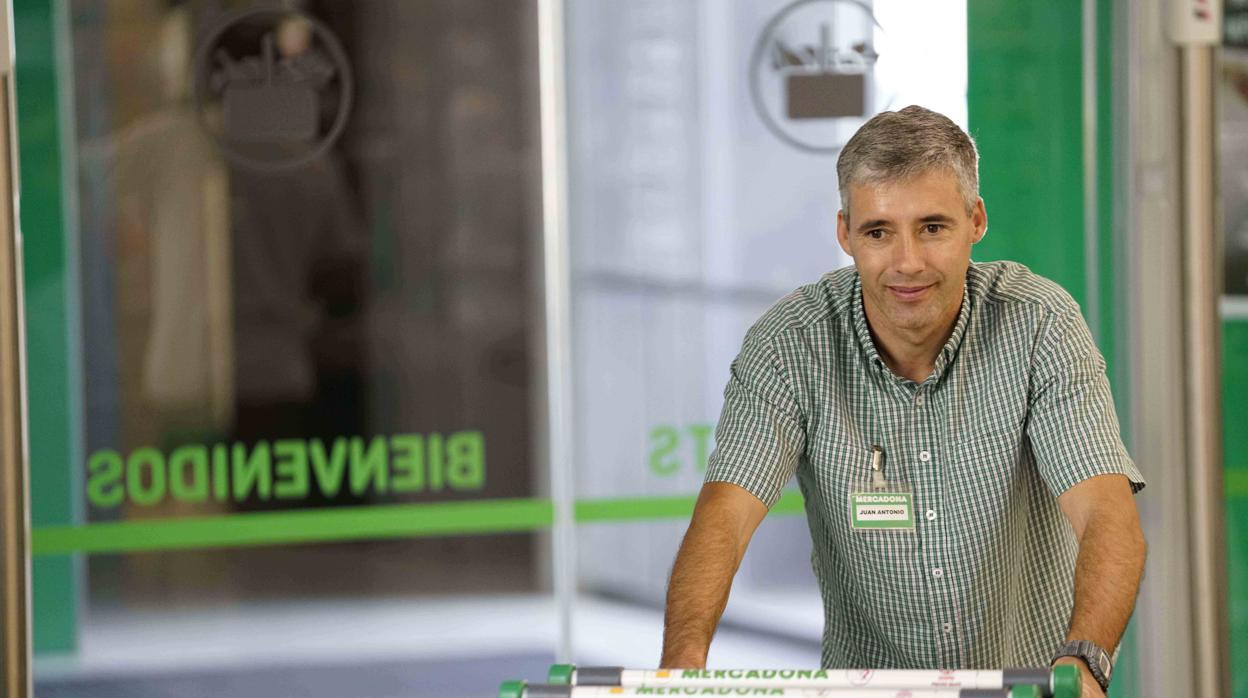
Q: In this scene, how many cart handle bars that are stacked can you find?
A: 2